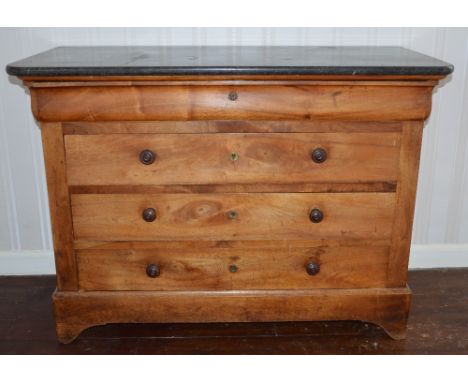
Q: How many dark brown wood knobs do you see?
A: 6